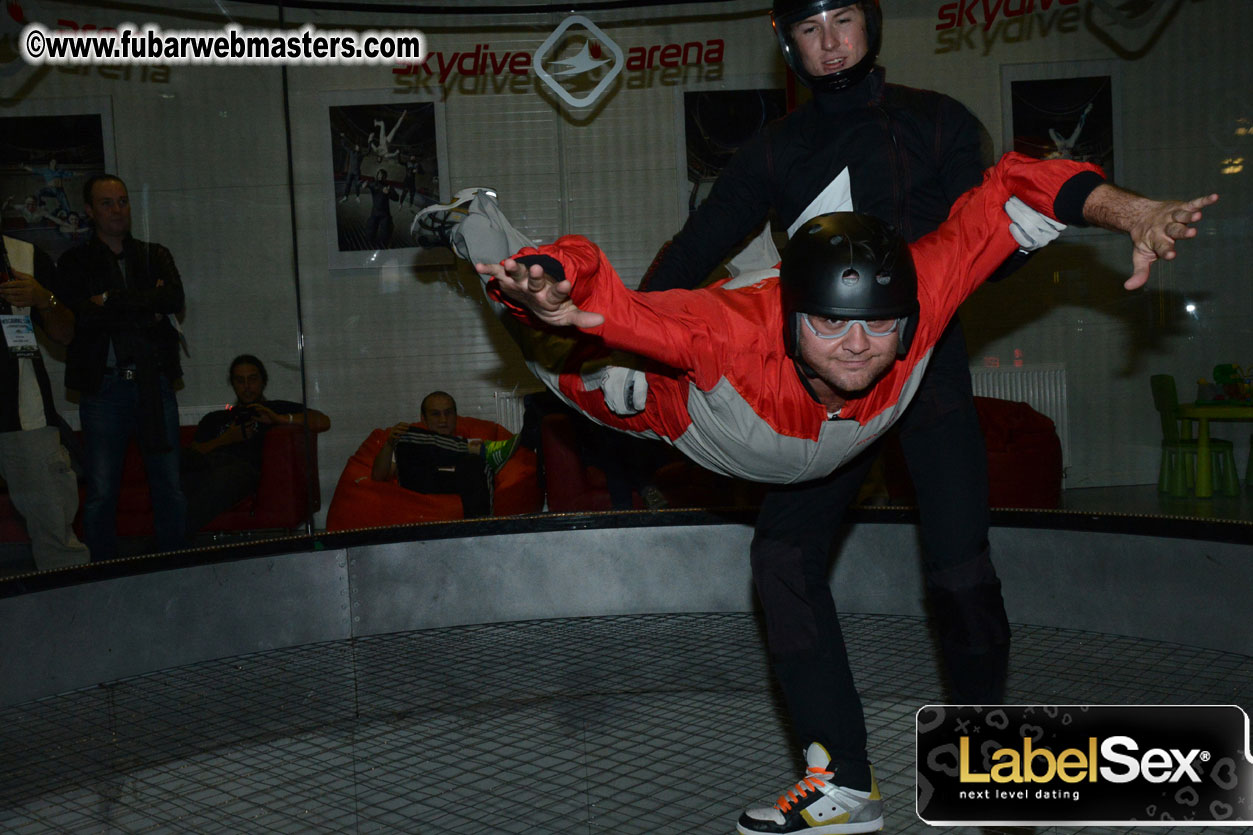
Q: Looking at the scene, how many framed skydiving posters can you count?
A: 4